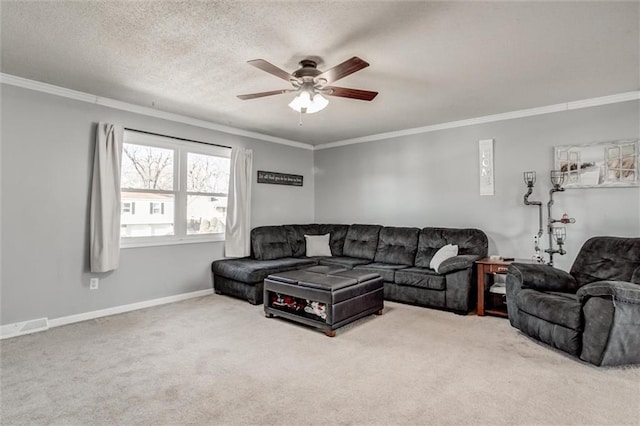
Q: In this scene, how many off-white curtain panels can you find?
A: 2